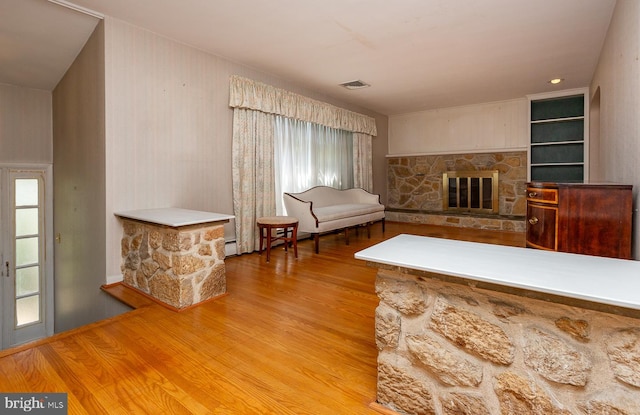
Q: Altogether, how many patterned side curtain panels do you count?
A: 2